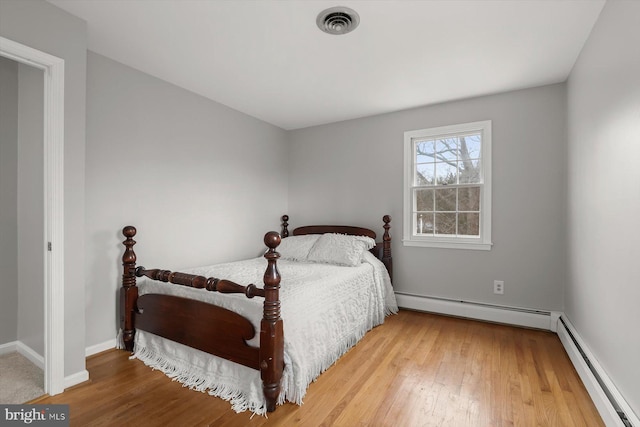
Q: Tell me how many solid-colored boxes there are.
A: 0